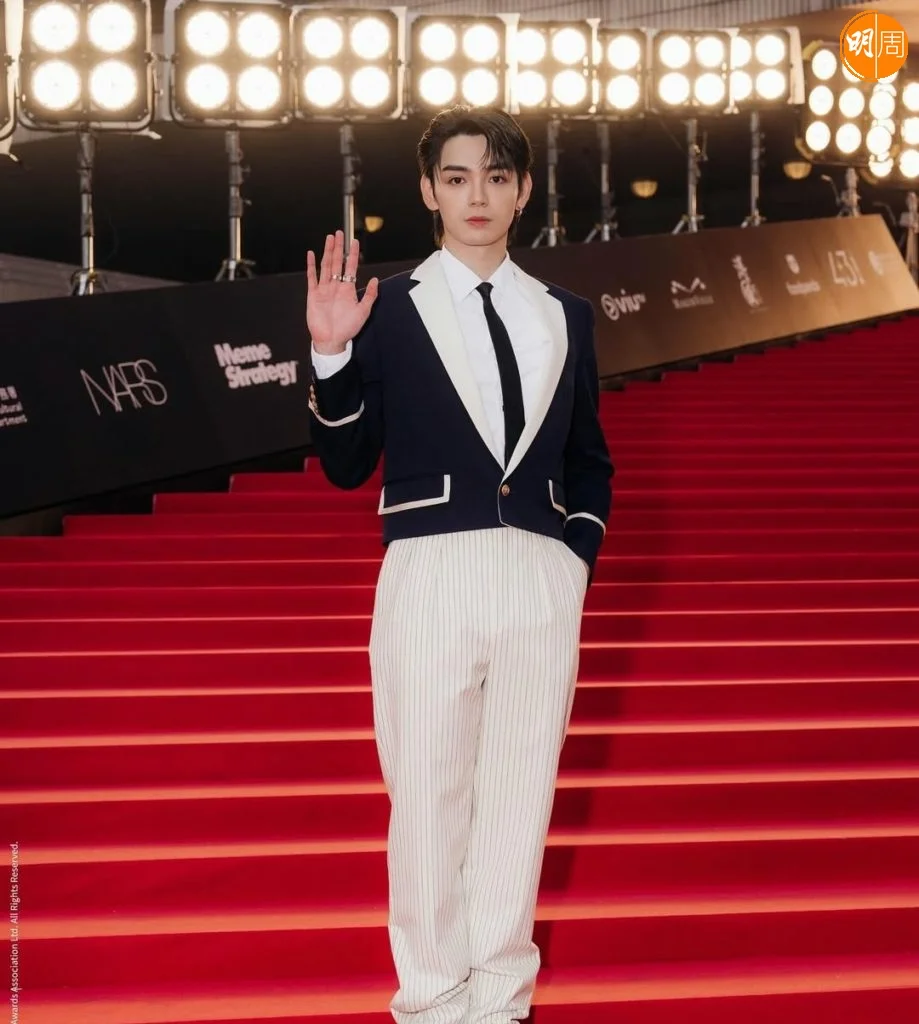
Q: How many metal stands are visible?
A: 9